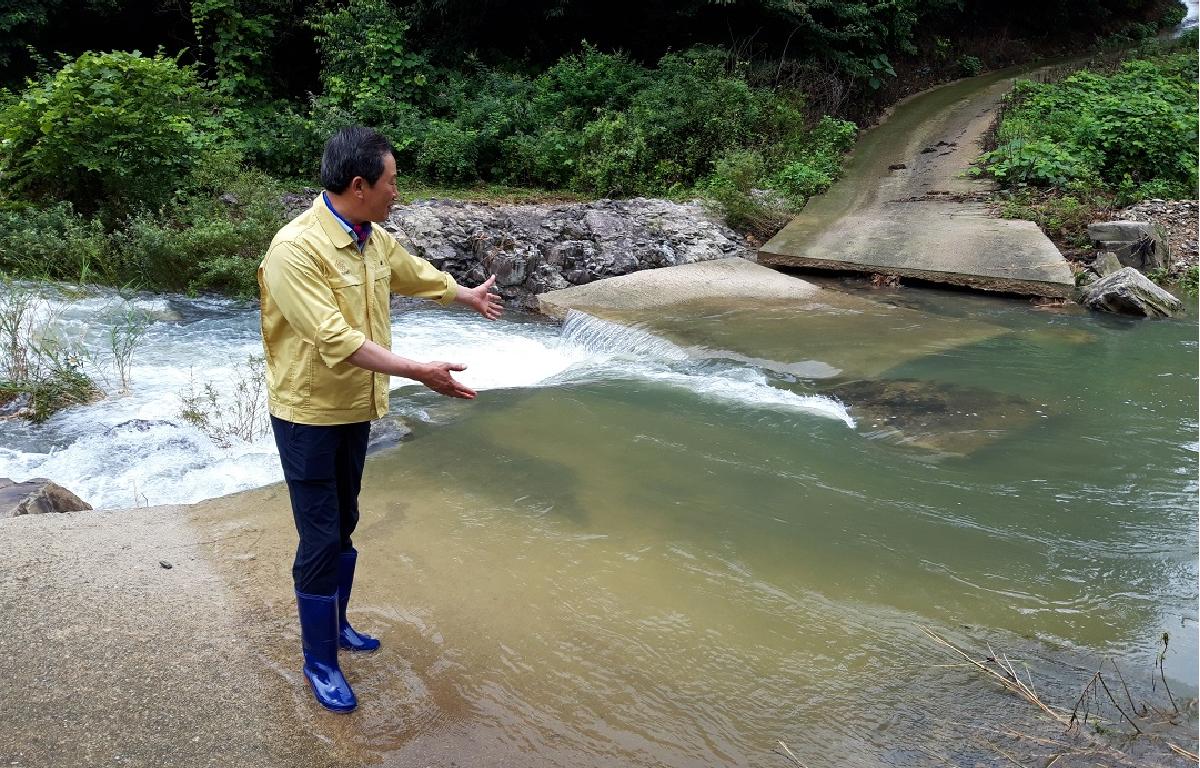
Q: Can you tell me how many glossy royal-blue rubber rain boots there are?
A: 2